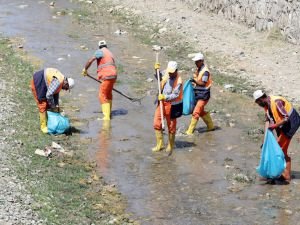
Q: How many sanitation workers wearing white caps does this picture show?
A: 5